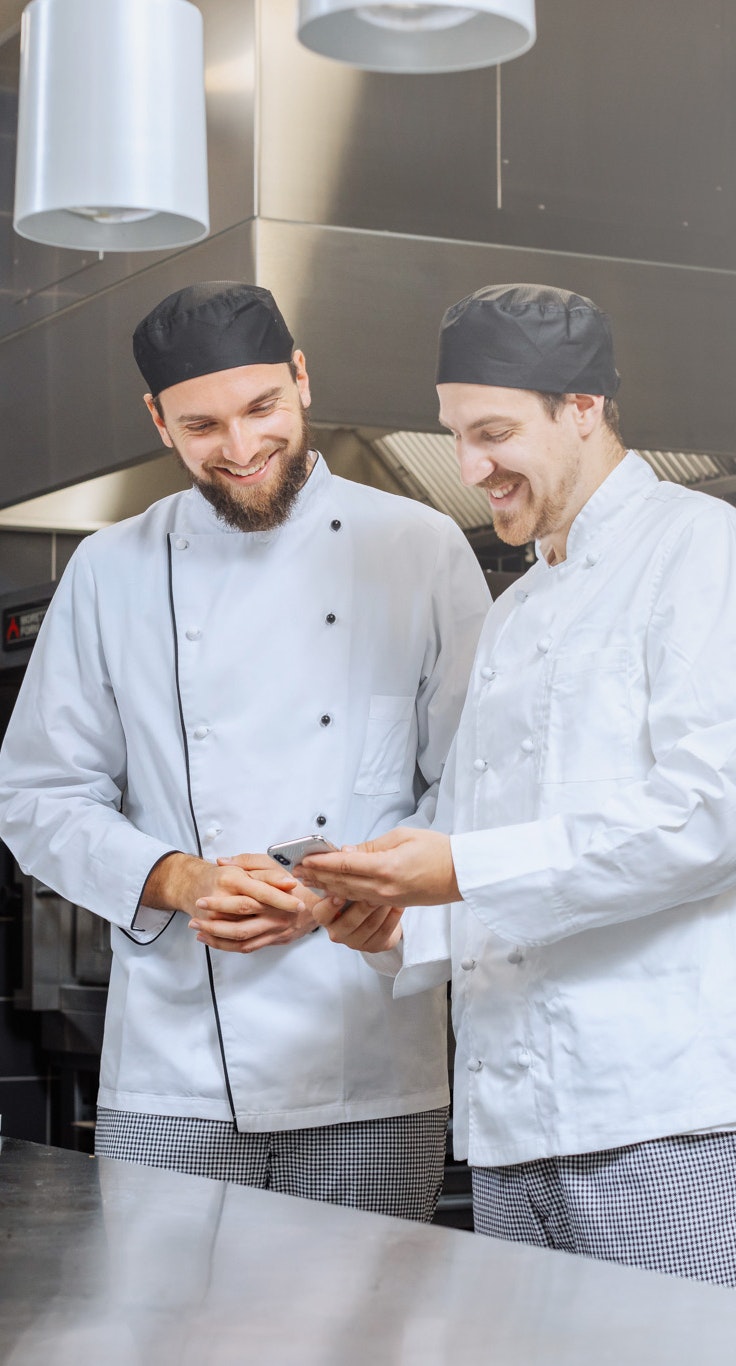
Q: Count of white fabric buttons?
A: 14